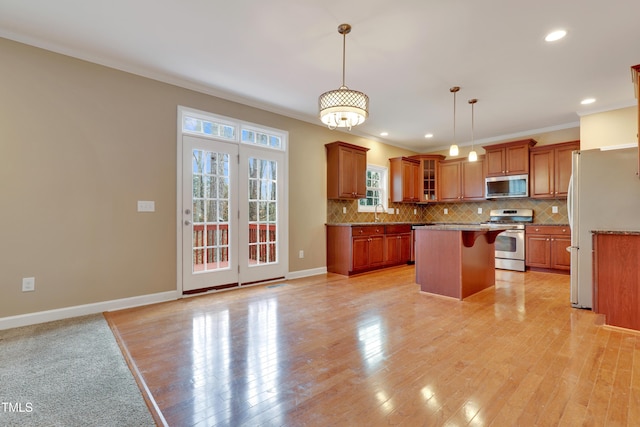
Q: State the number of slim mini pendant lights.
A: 2